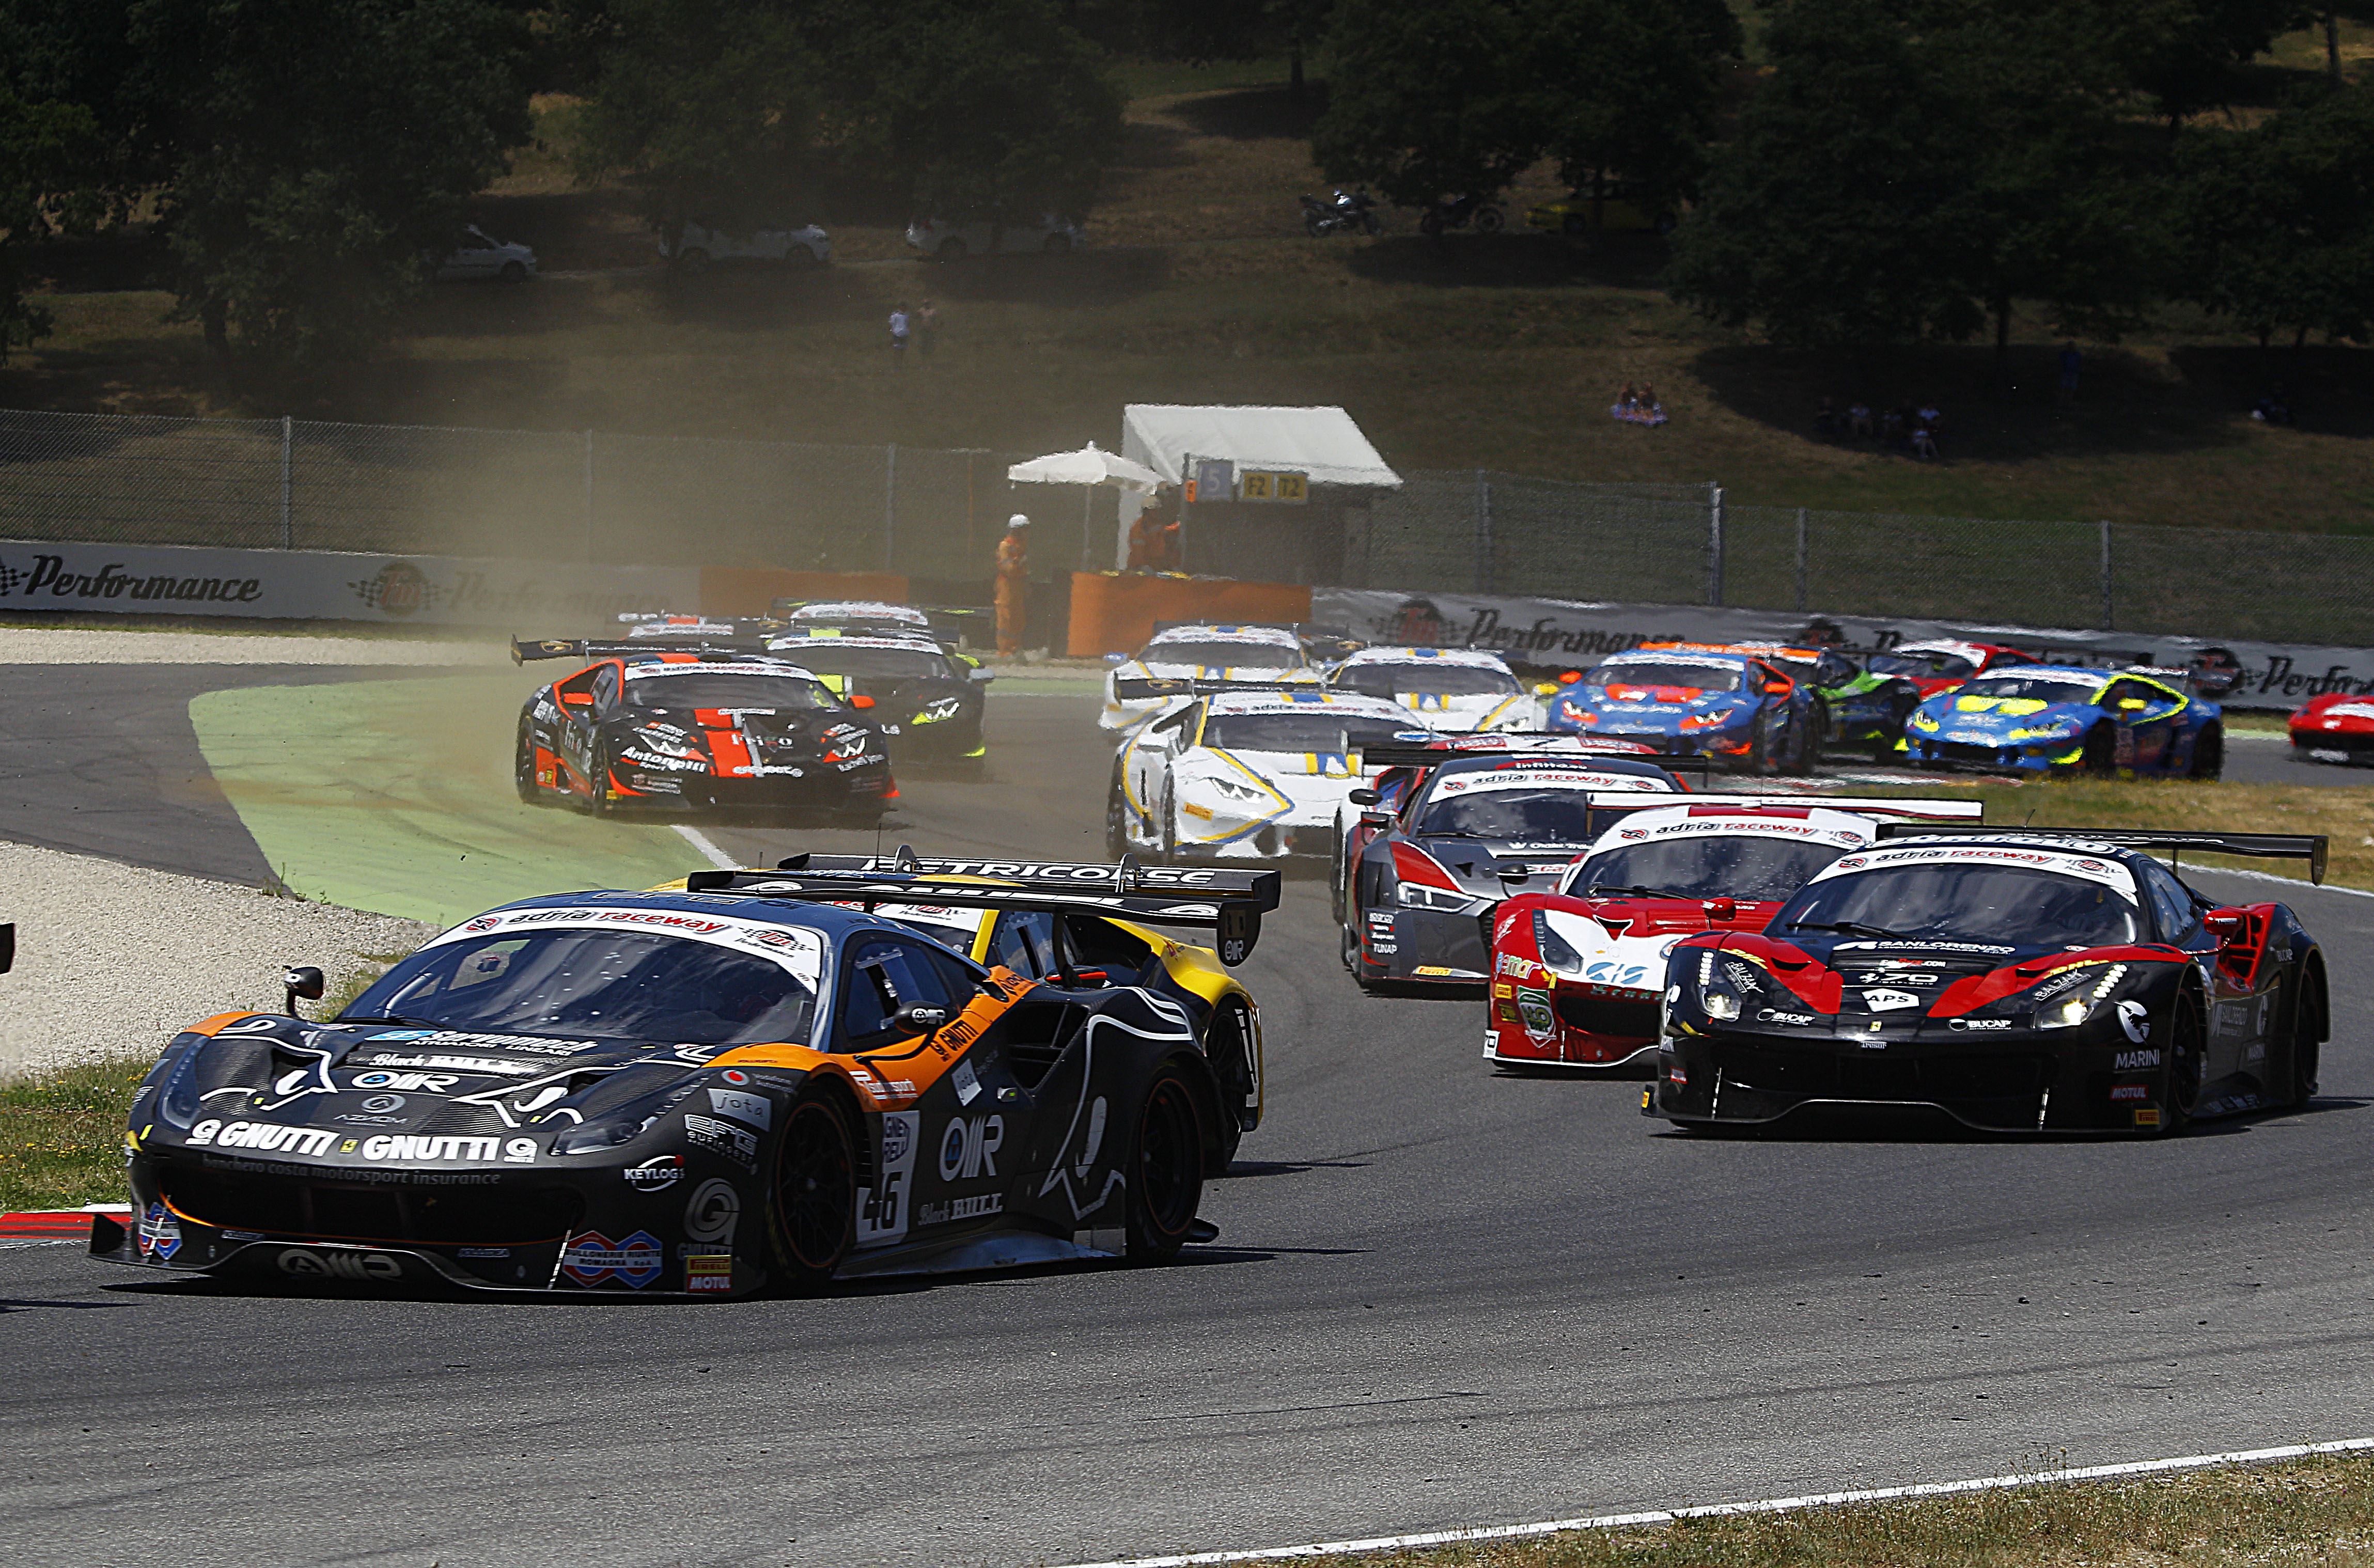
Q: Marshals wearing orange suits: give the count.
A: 2